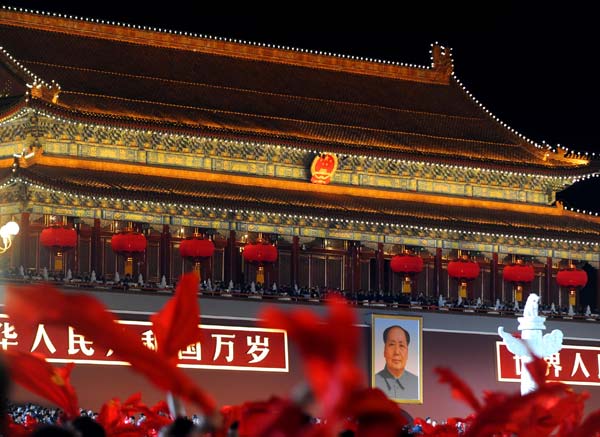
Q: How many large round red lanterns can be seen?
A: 8